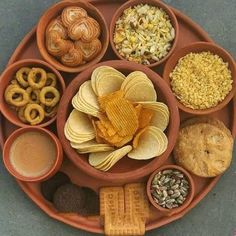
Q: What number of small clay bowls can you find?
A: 6